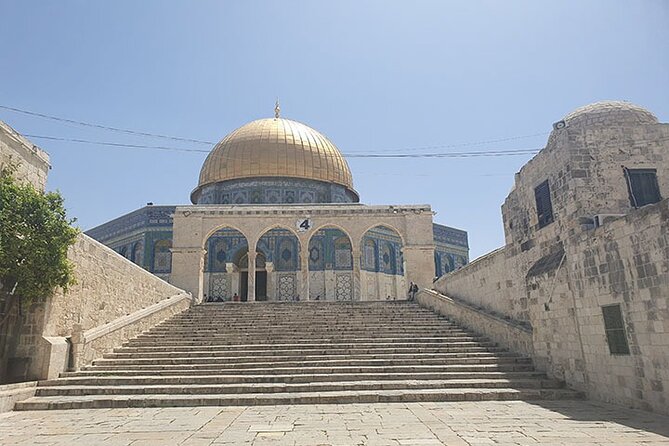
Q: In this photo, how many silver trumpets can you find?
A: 0